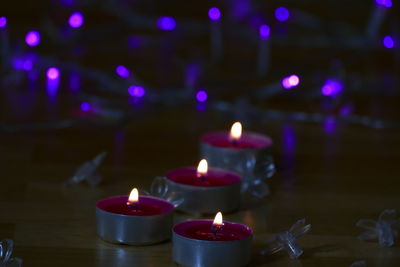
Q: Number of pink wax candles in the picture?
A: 4